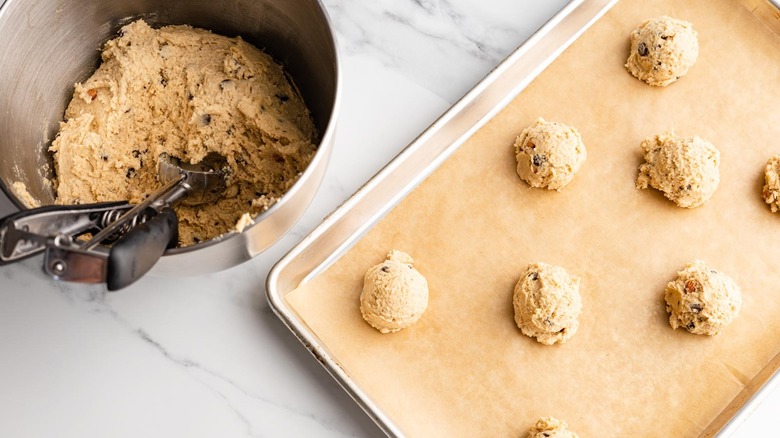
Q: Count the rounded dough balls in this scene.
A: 8